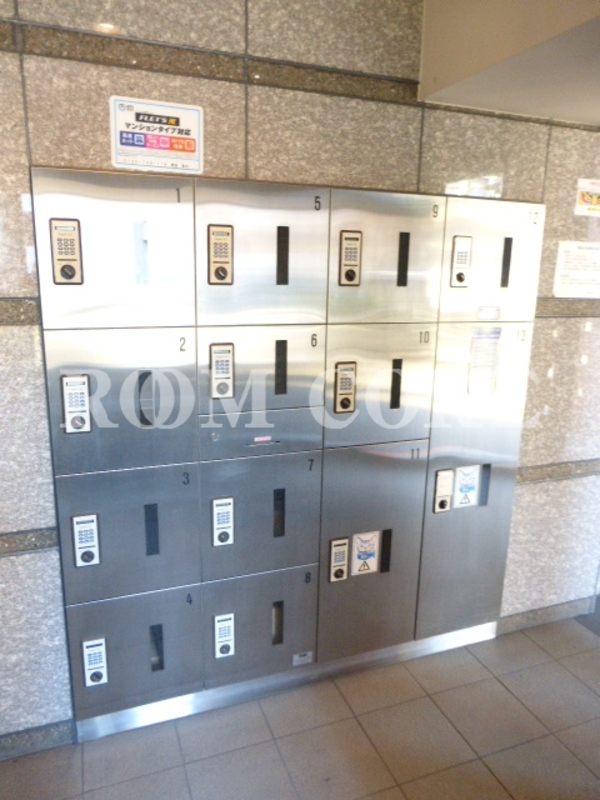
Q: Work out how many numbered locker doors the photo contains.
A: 13